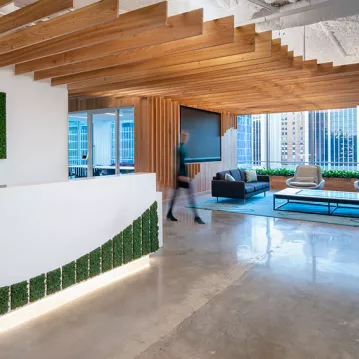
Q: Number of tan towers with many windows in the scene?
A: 1